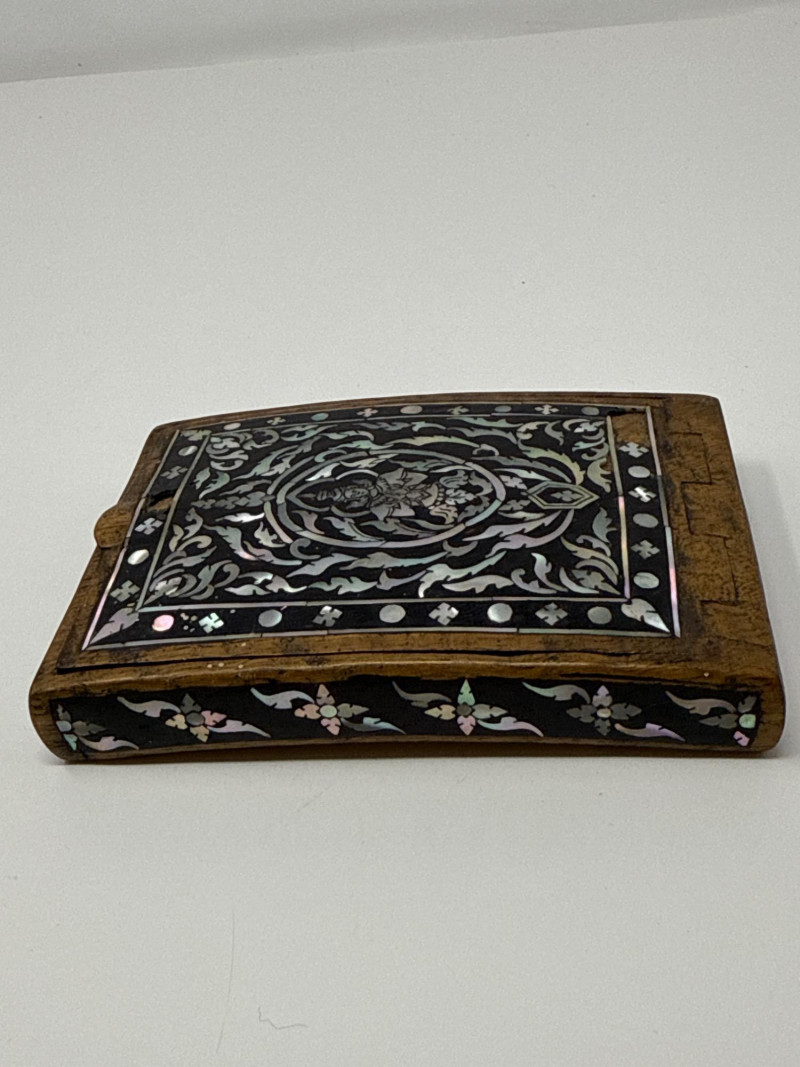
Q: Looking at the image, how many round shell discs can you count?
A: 15